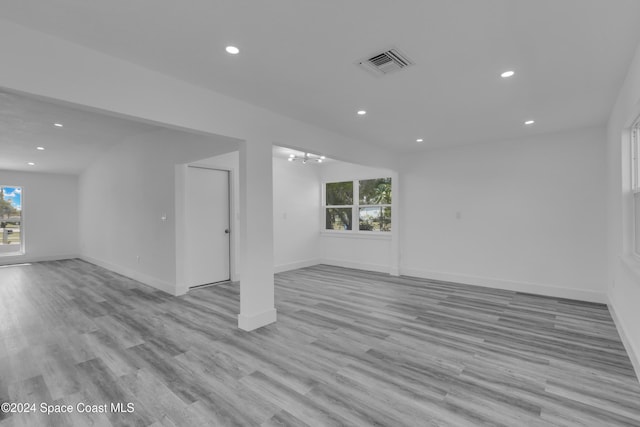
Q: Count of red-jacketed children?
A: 0